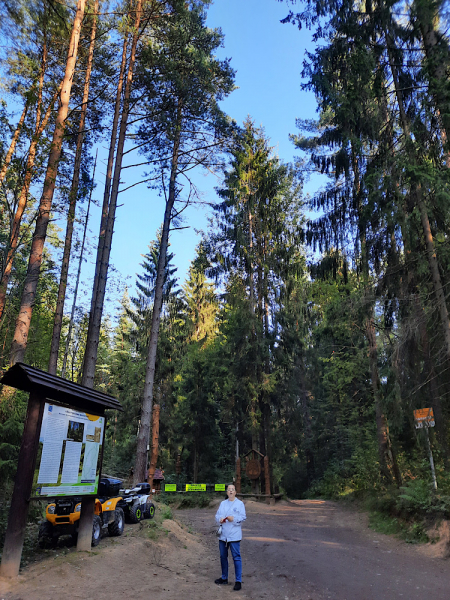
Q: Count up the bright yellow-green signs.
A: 3